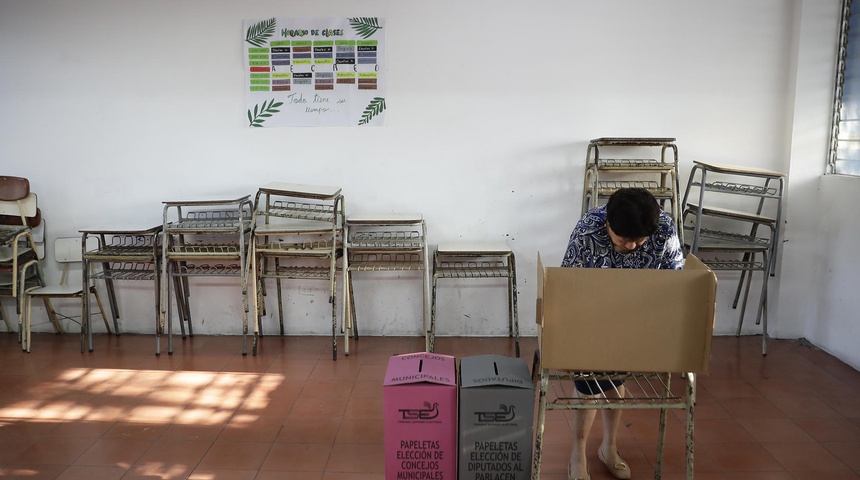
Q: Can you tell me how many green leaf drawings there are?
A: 4